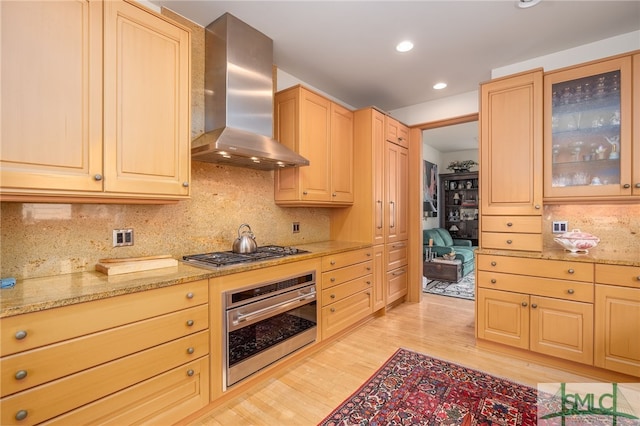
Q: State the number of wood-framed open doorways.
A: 1